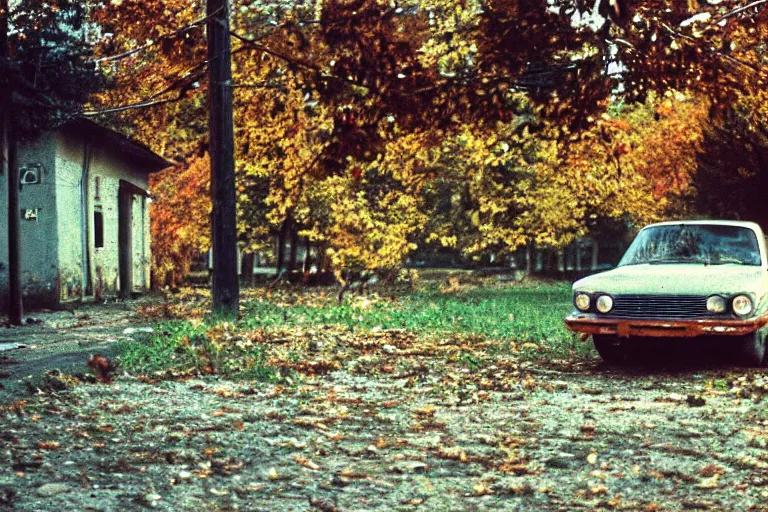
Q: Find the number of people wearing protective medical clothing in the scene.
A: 0